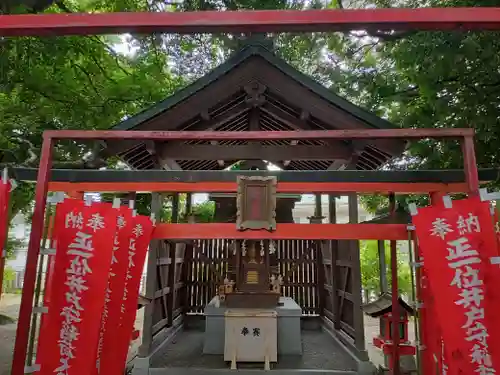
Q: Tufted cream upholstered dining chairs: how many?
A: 0